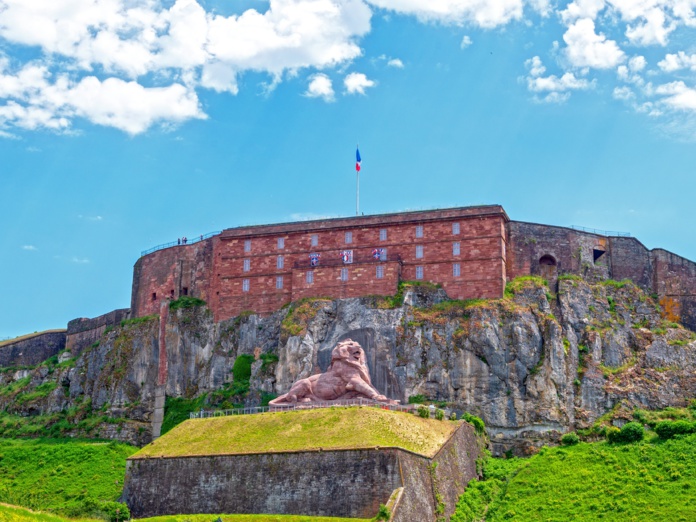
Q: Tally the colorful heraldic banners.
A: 3